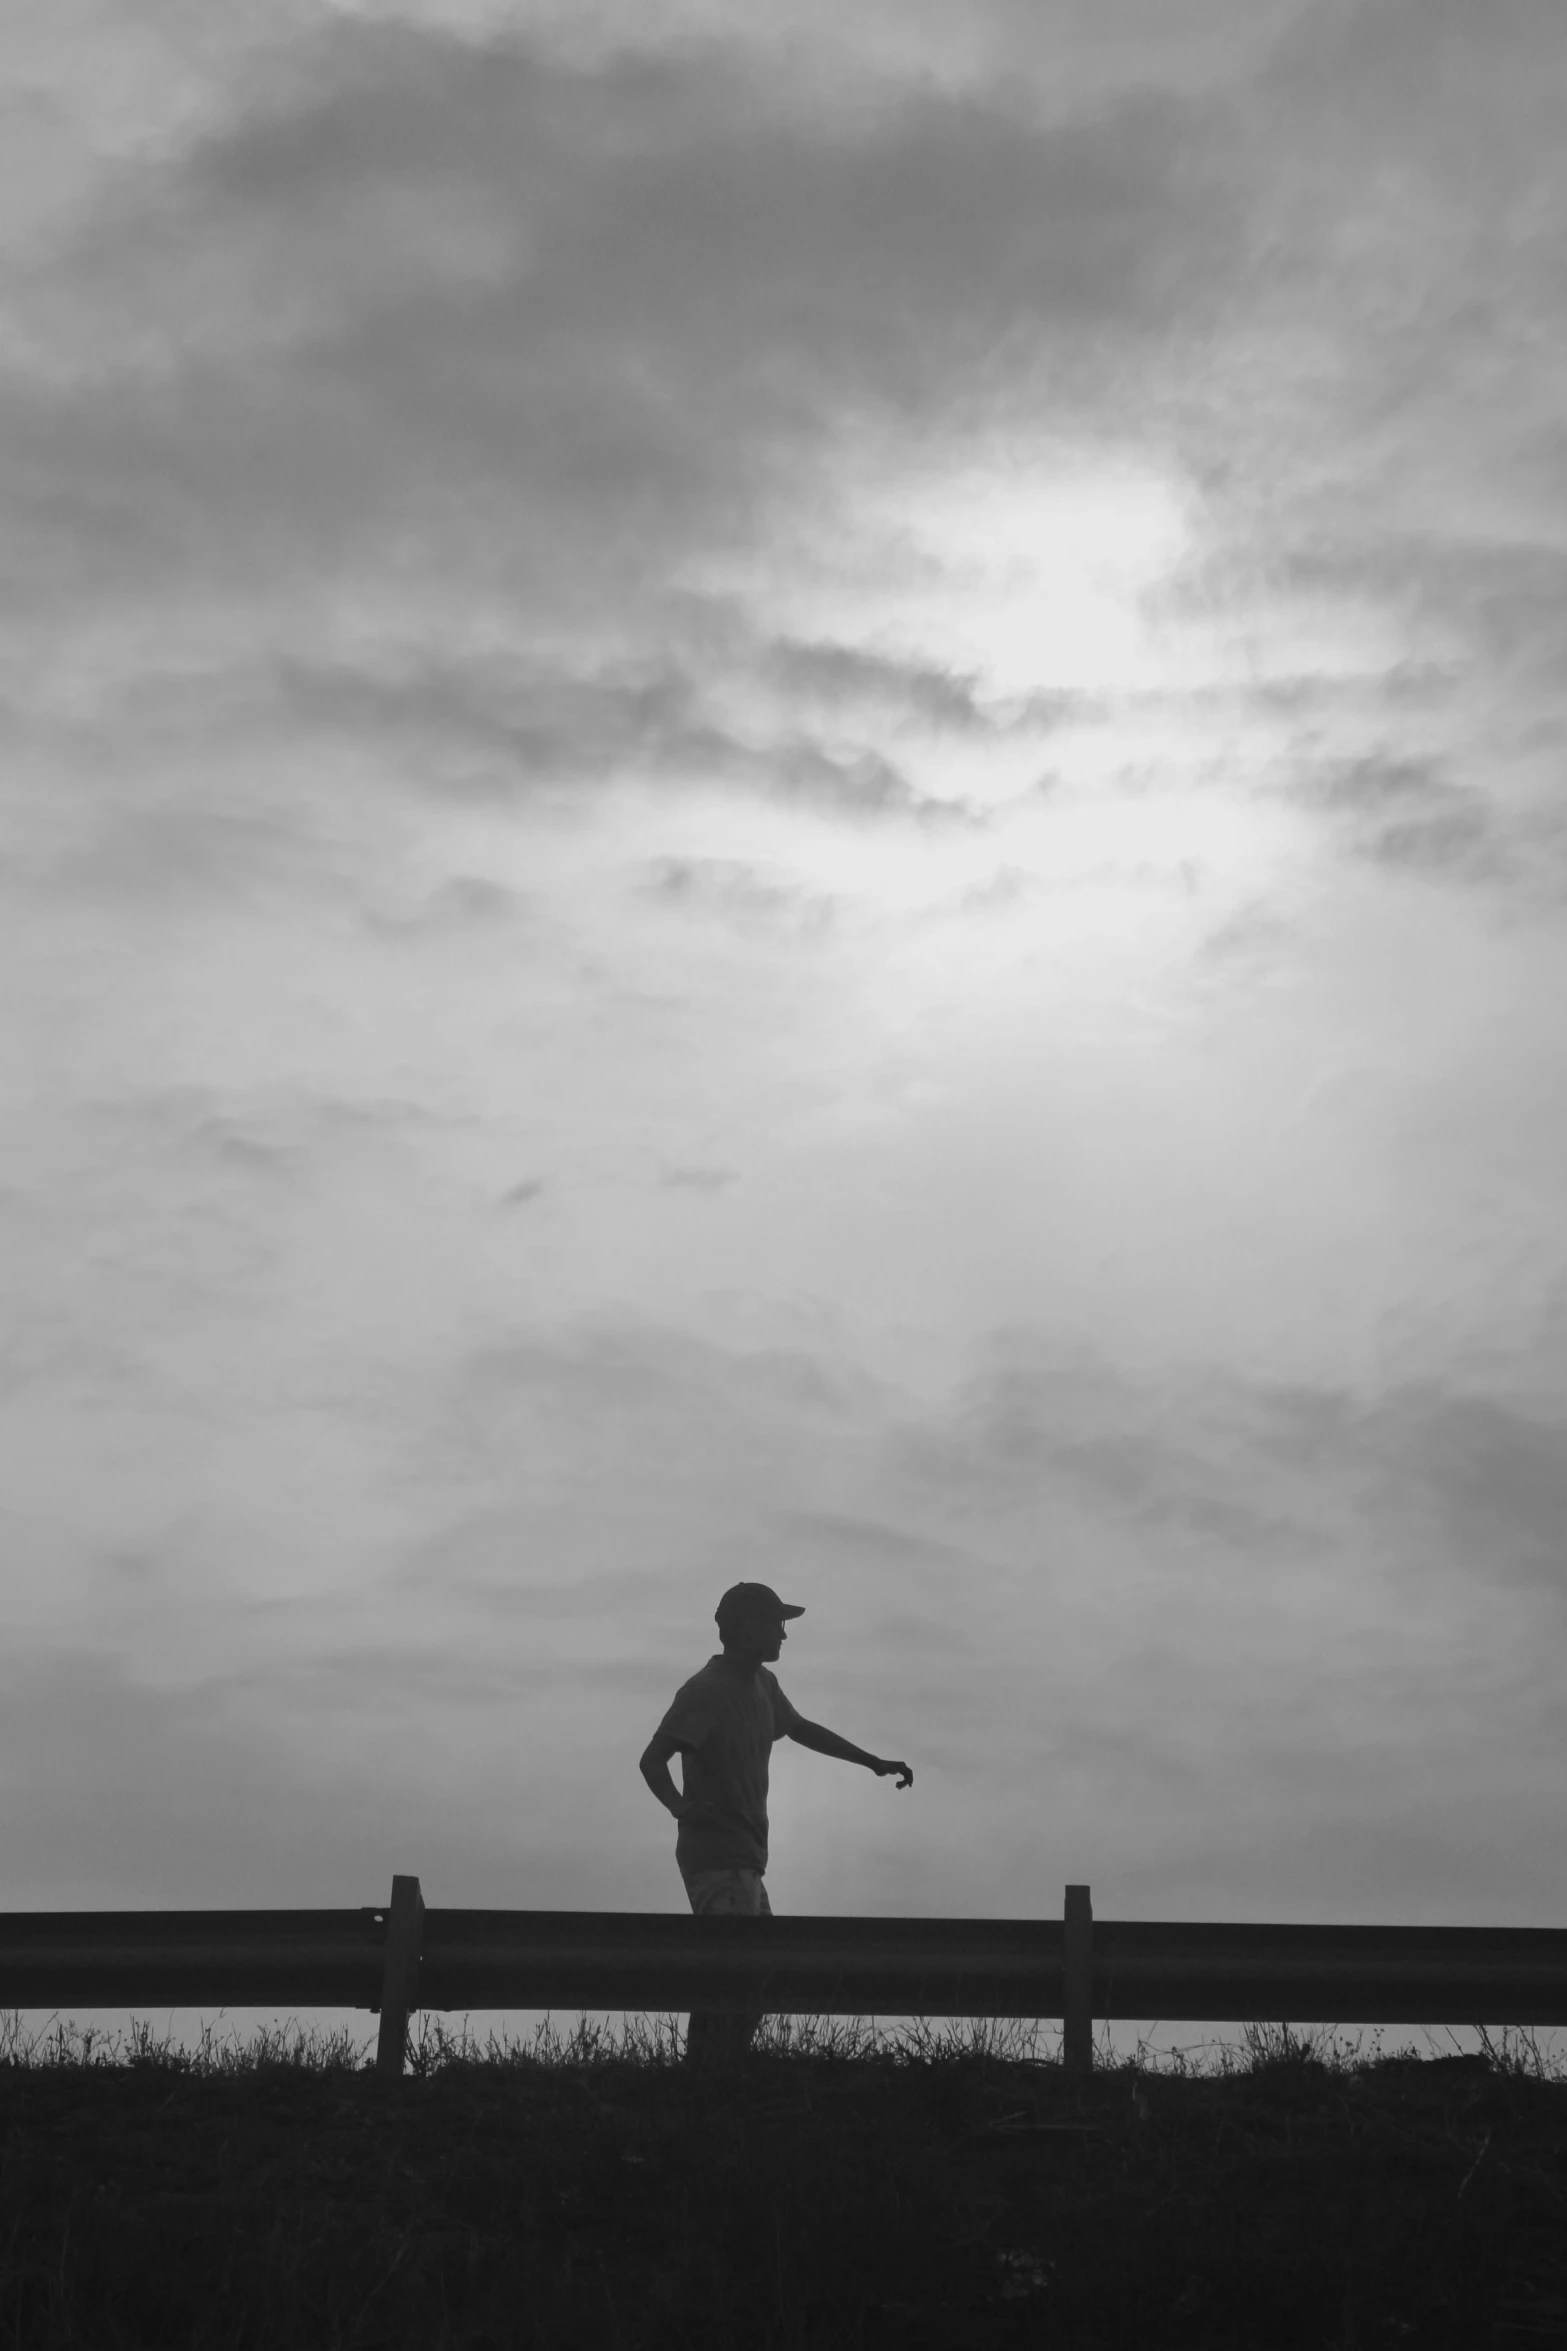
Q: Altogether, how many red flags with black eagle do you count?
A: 0